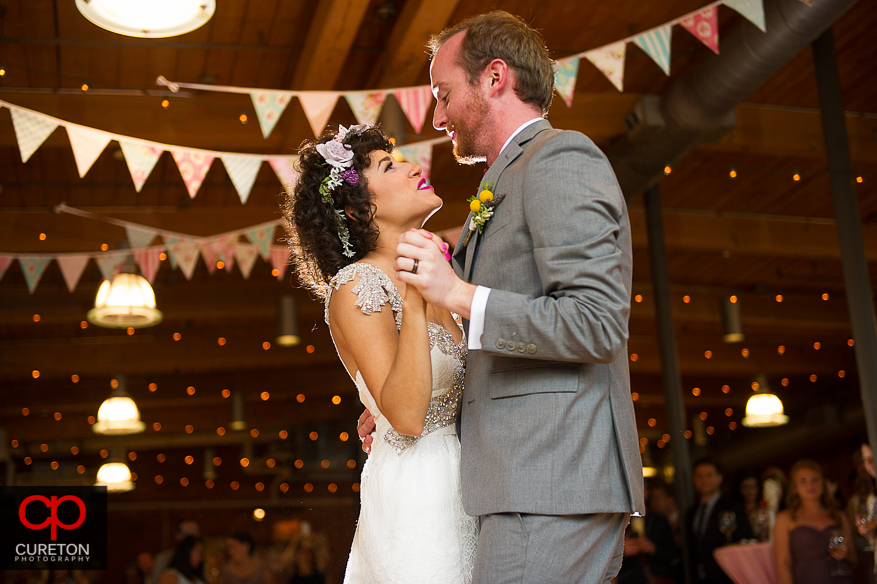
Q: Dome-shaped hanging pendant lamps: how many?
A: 5